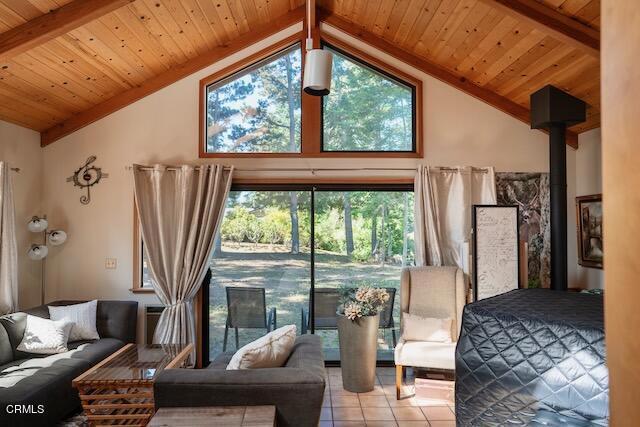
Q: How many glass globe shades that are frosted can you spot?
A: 3